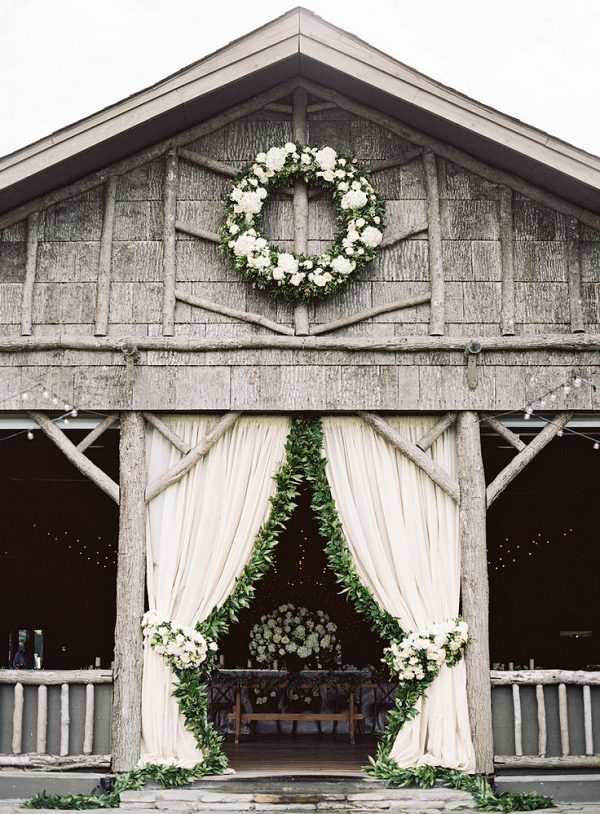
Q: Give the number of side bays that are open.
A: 2